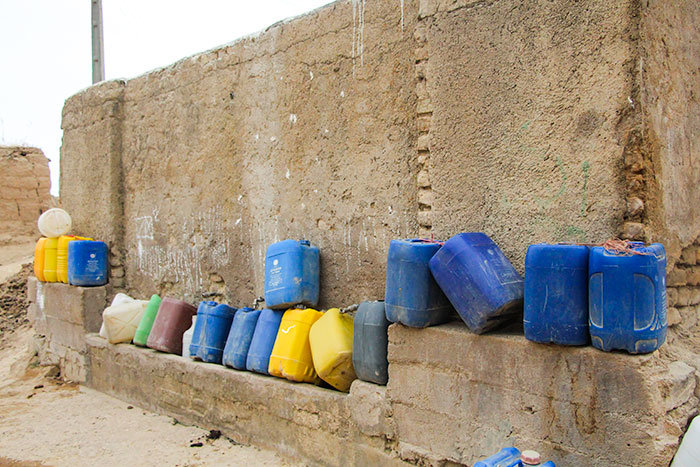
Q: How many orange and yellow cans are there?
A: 5